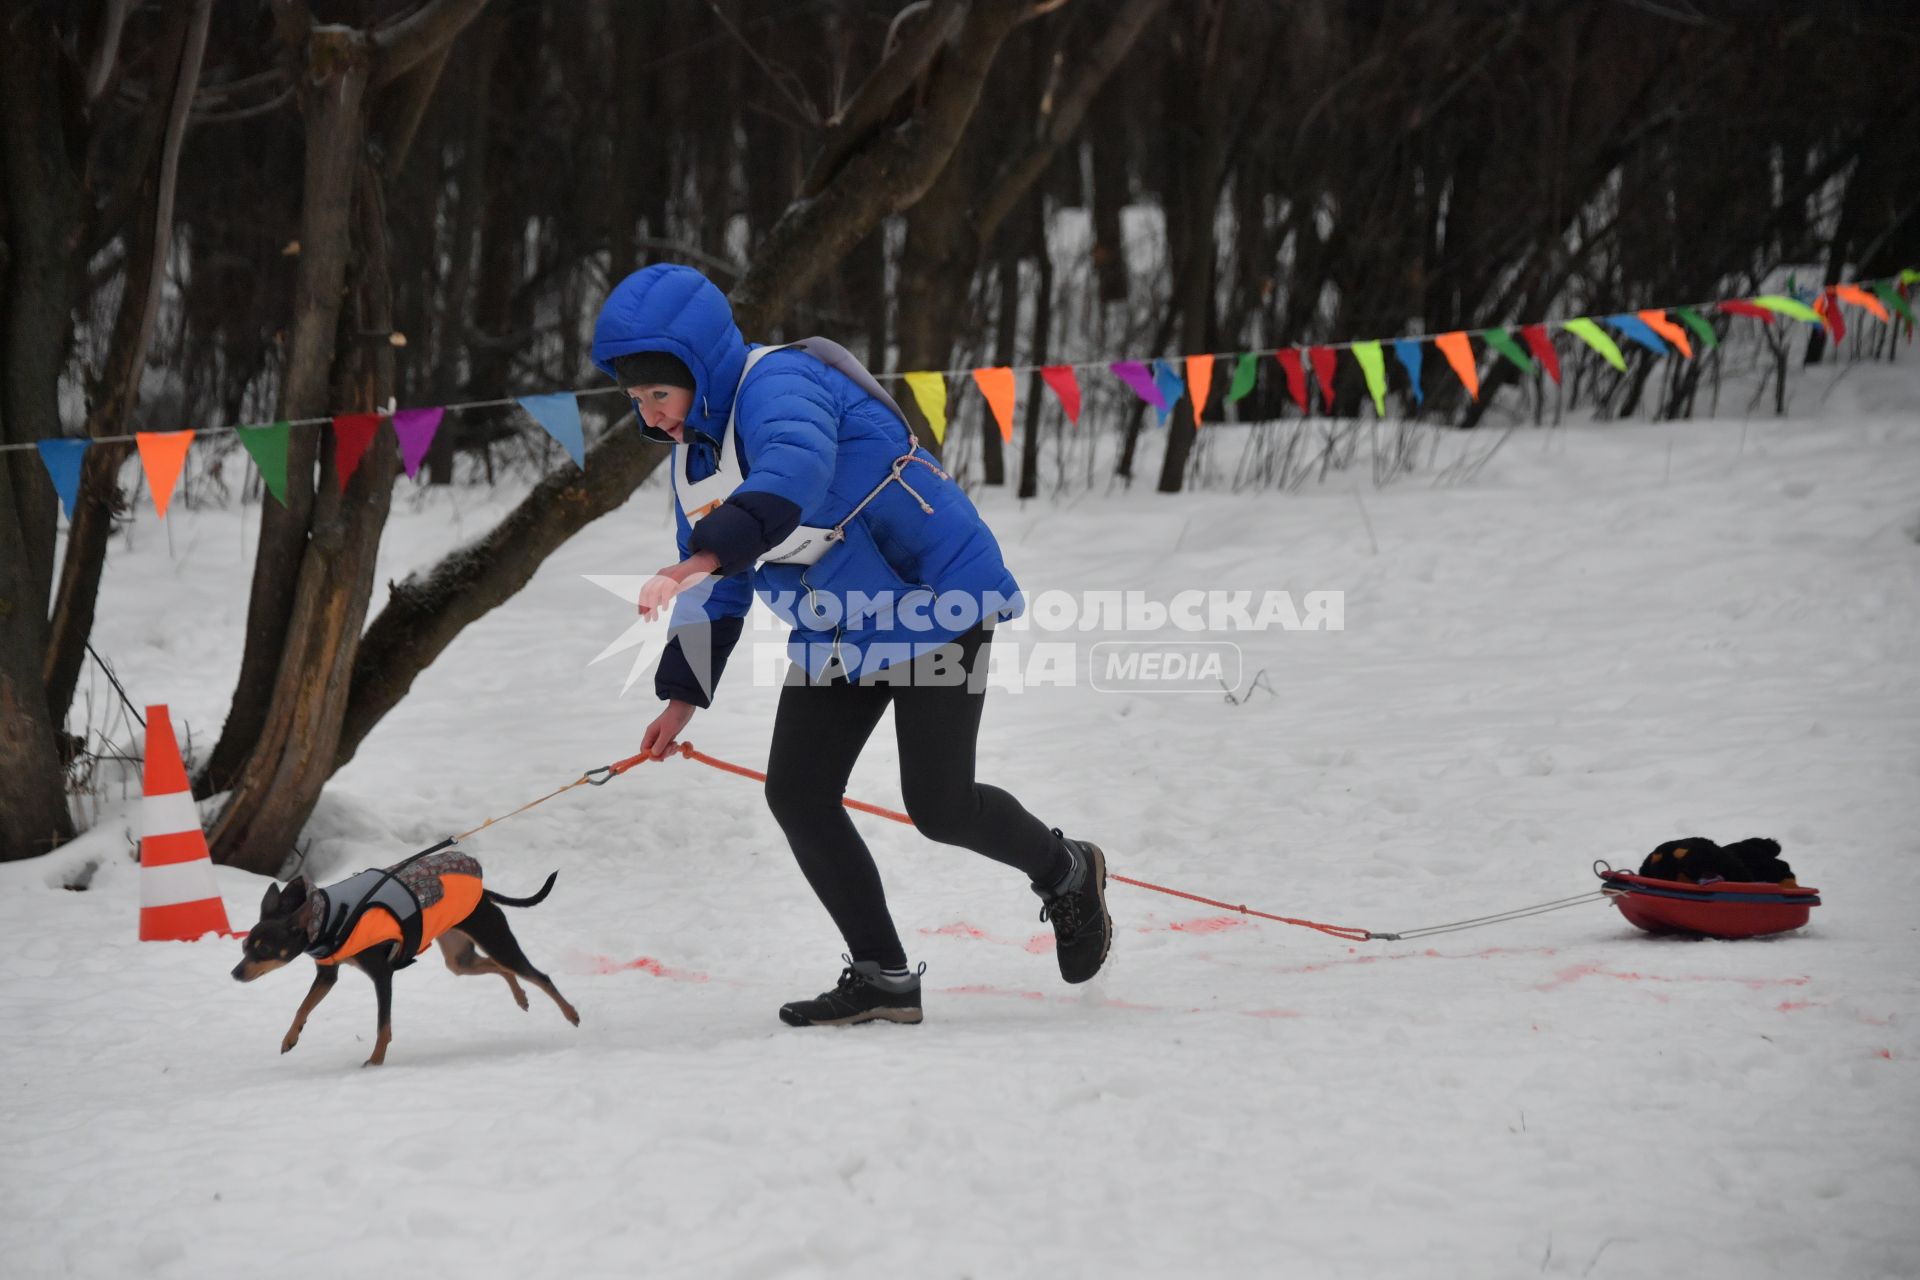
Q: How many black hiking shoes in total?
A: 2